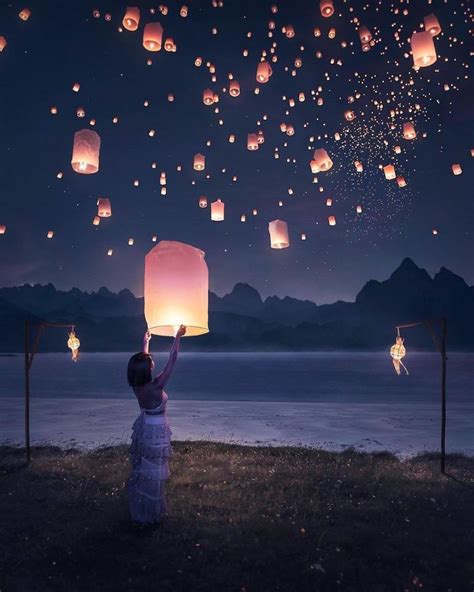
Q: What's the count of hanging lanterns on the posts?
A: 2